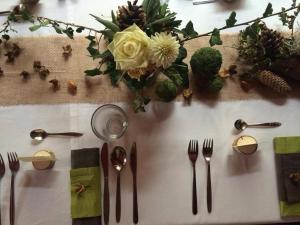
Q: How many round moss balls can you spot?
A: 3